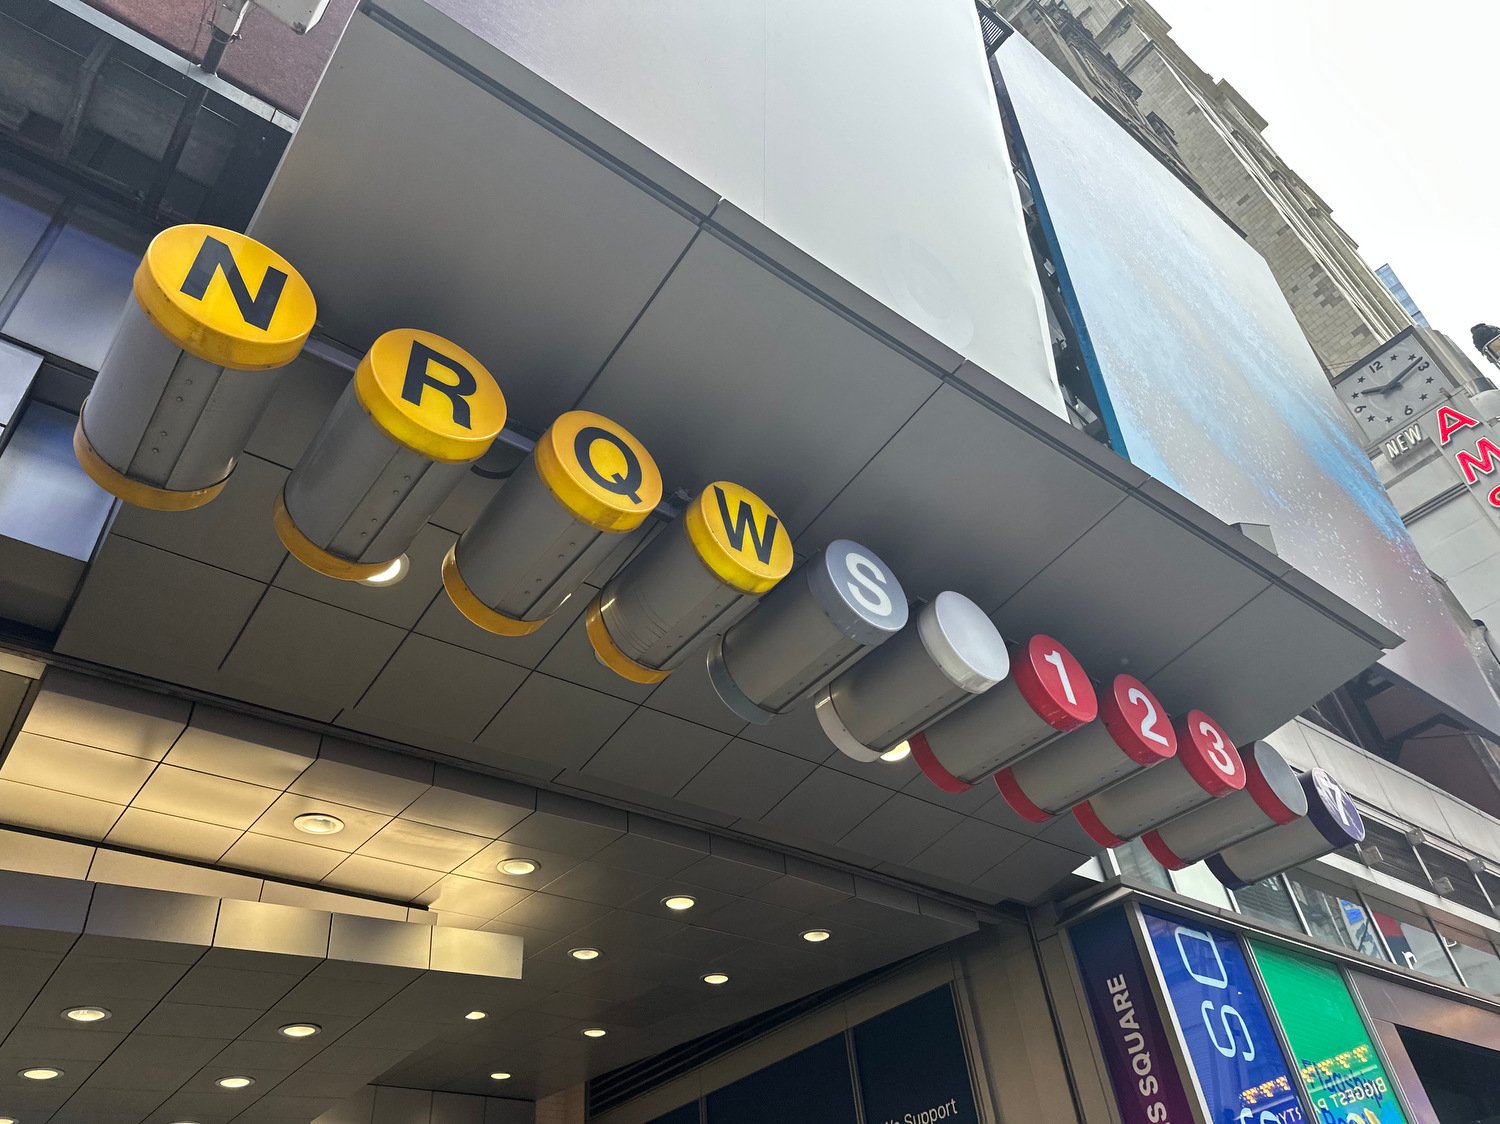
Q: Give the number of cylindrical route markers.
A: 11